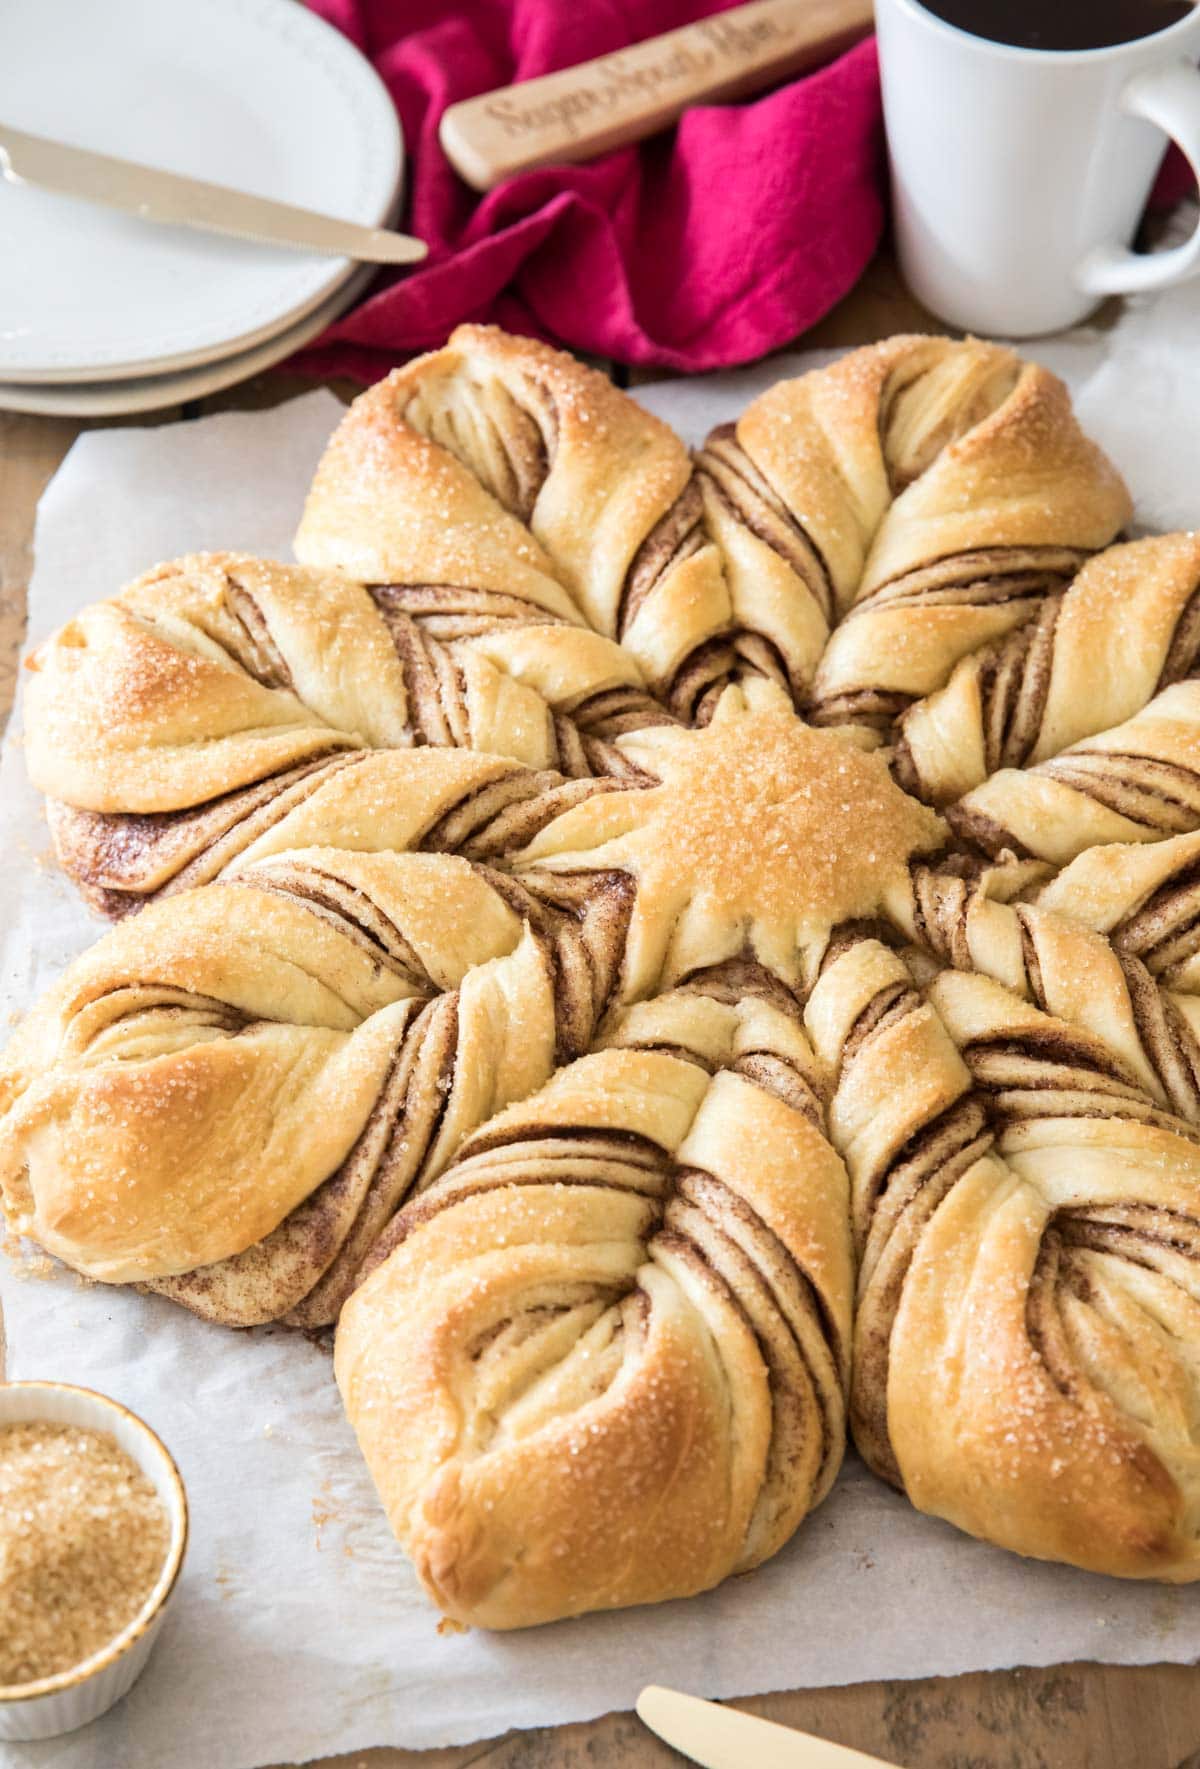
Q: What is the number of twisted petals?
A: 8